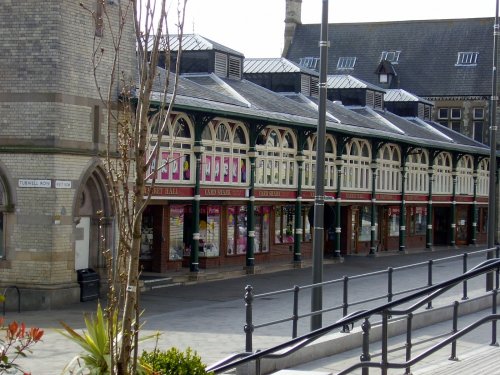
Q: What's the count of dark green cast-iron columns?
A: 9